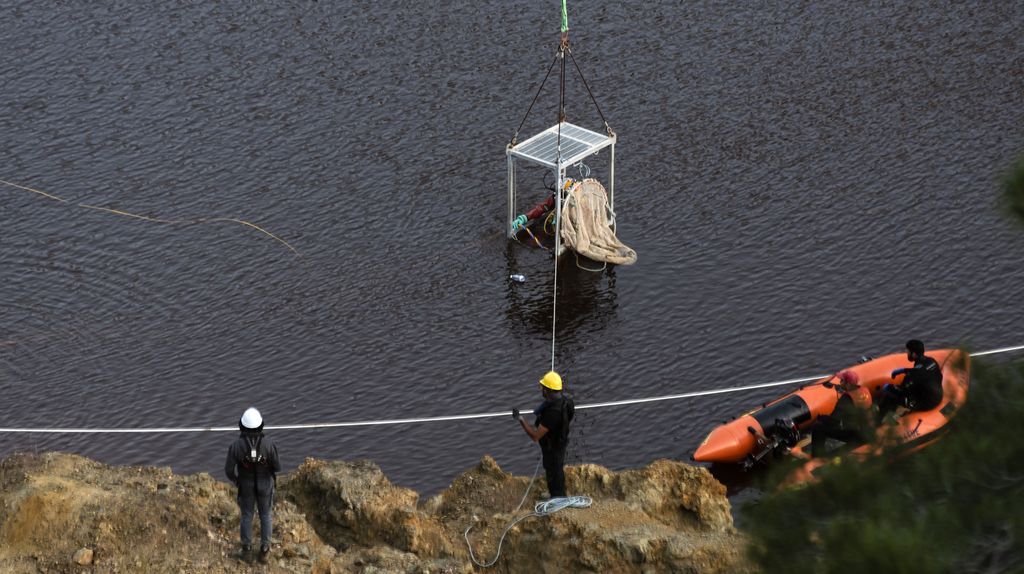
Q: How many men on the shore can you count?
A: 2